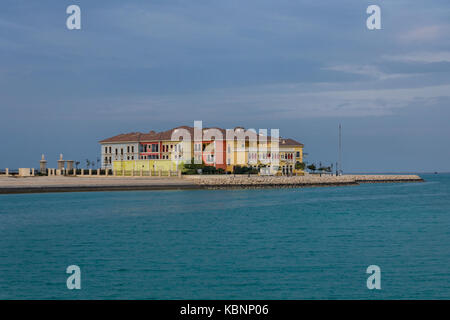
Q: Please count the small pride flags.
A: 0